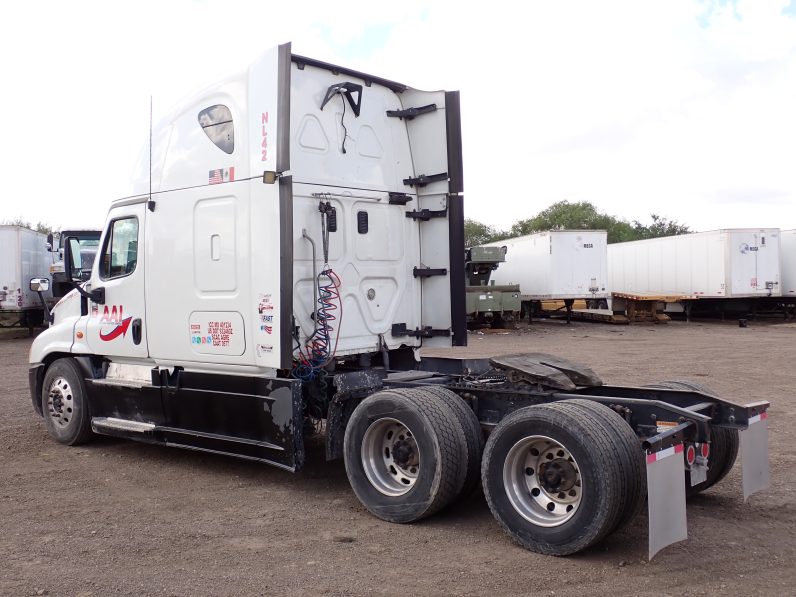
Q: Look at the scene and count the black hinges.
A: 5